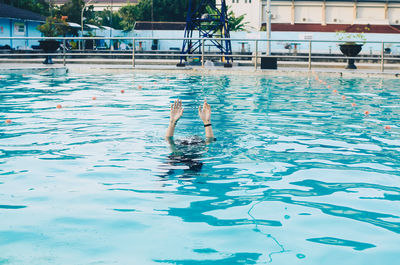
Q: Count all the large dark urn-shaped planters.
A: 2